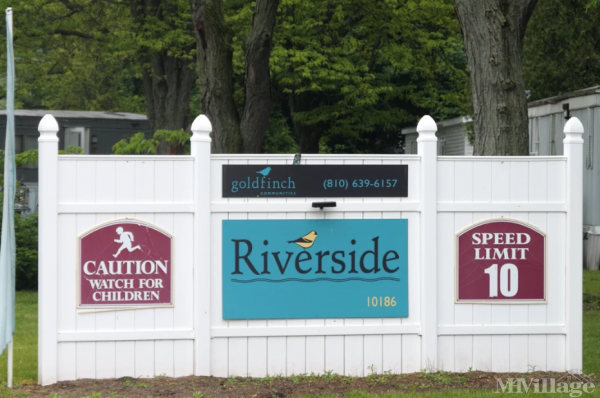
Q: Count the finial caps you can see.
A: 4